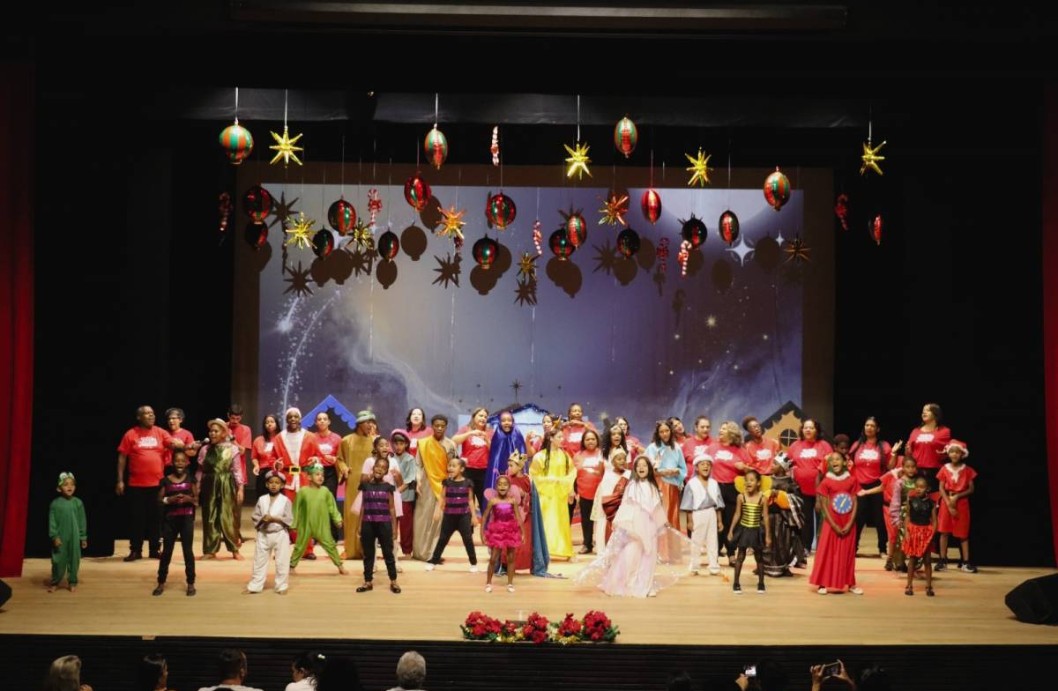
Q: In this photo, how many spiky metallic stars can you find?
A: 10